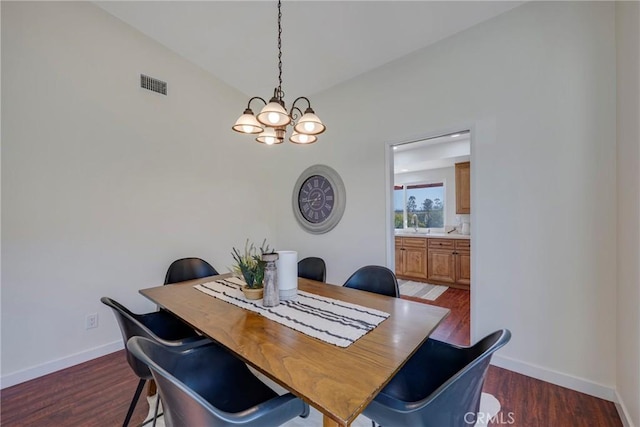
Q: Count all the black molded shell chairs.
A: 6